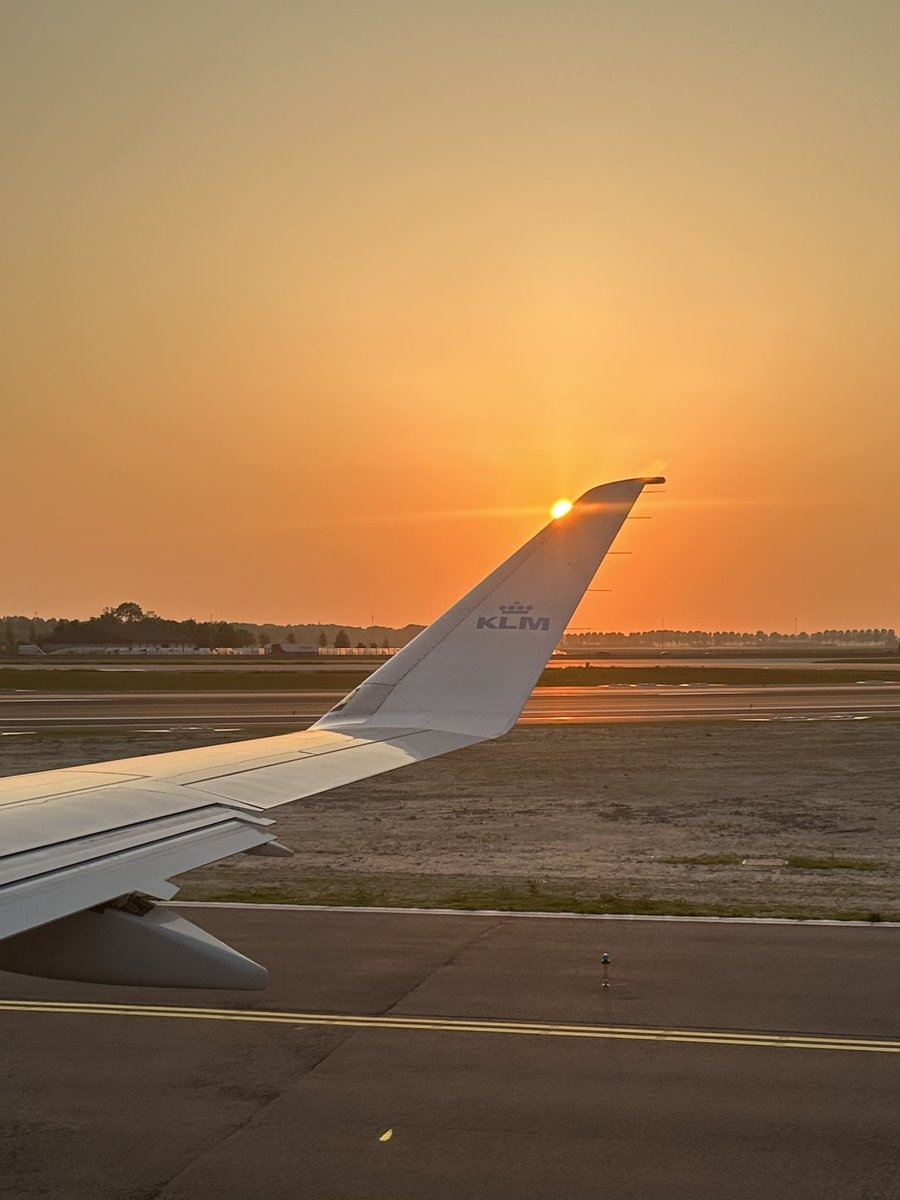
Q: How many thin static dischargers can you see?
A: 5